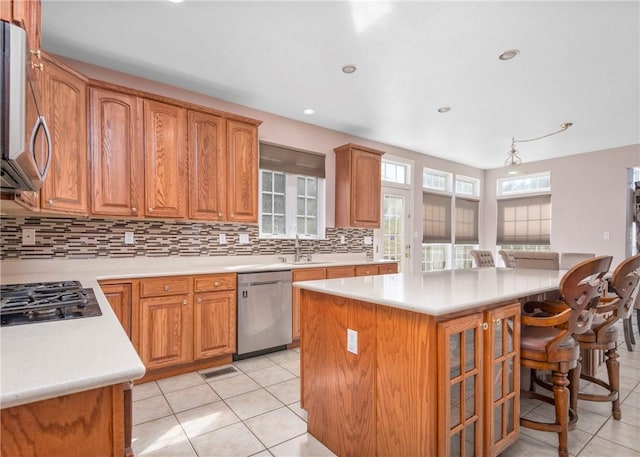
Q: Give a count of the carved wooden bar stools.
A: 2